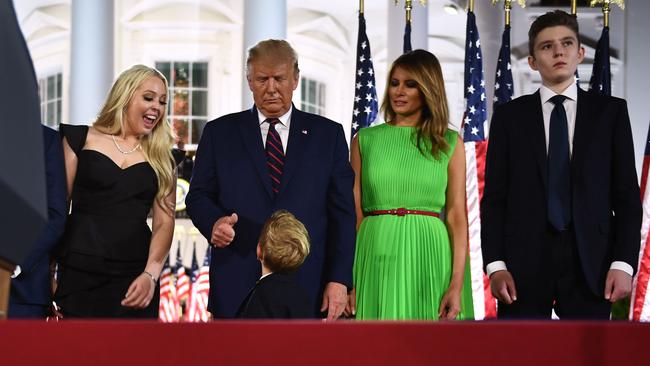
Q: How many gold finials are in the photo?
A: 3